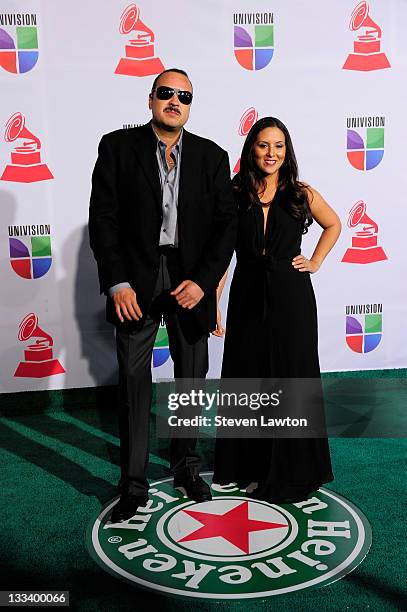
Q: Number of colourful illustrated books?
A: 0